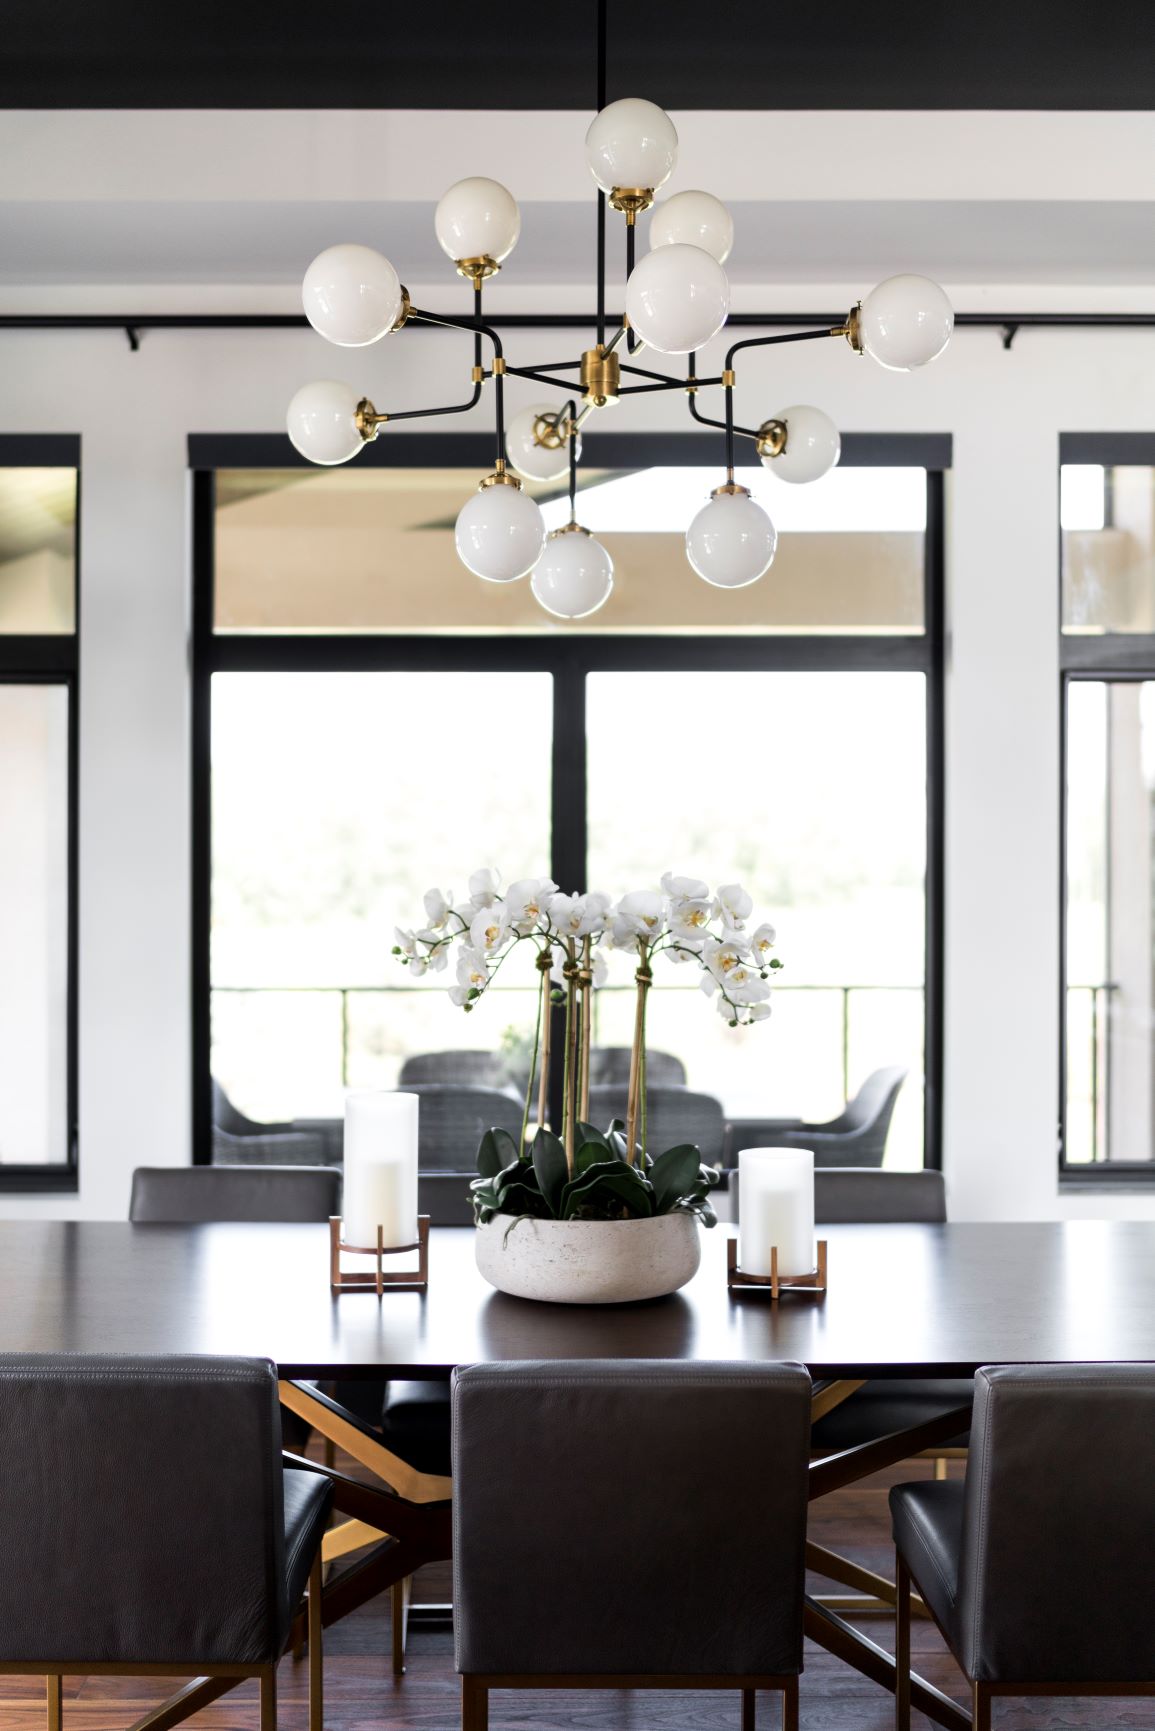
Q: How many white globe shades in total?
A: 12